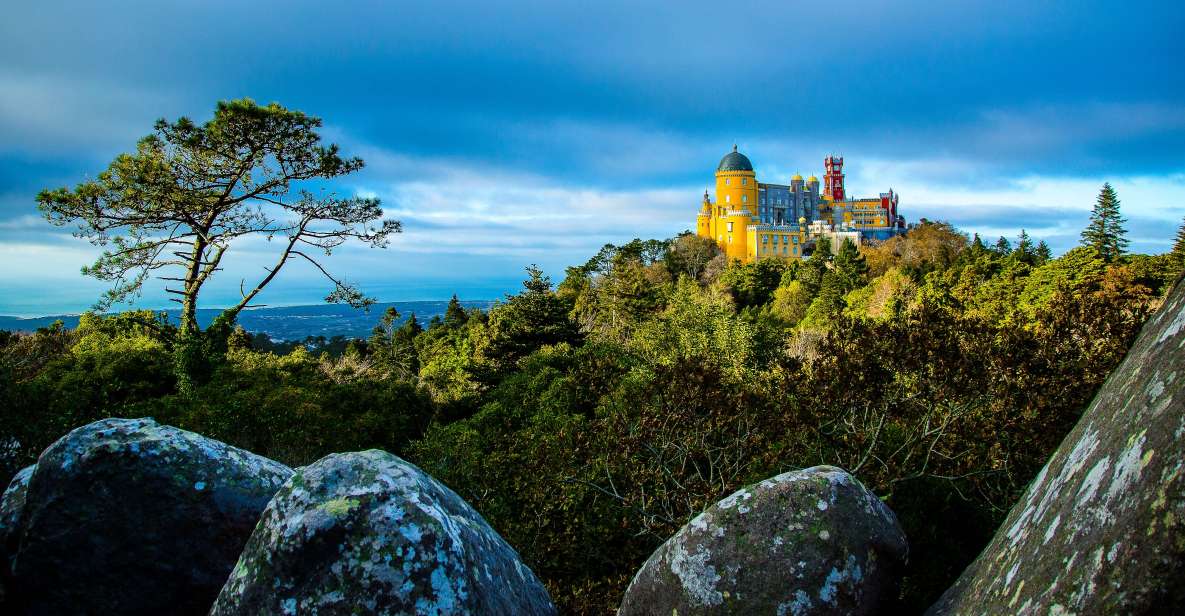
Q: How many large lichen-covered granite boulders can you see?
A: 4